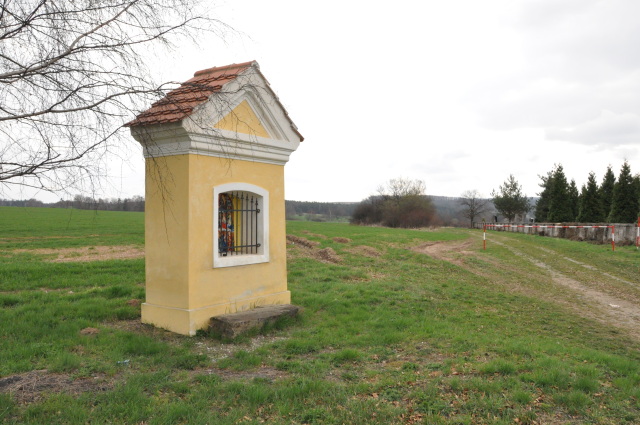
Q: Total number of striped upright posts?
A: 3